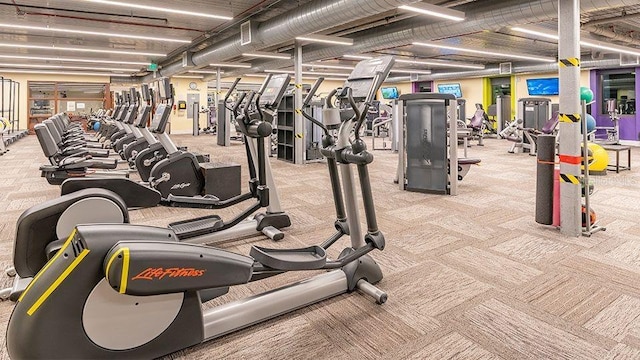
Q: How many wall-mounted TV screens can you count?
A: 3